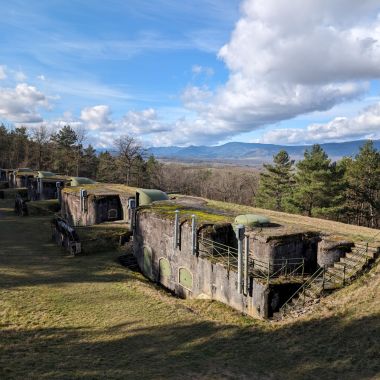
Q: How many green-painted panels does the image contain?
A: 3